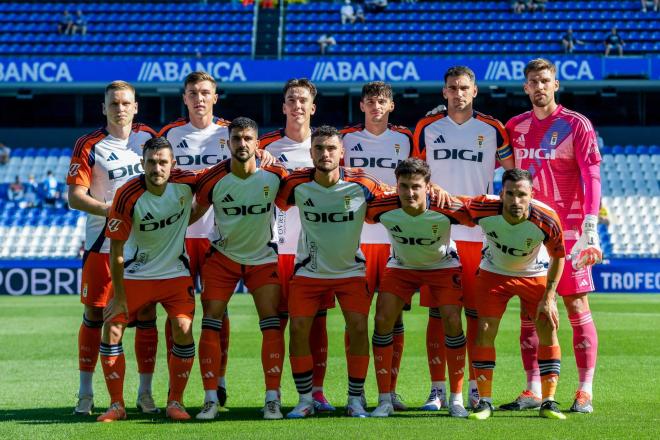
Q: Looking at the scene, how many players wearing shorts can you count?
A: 11